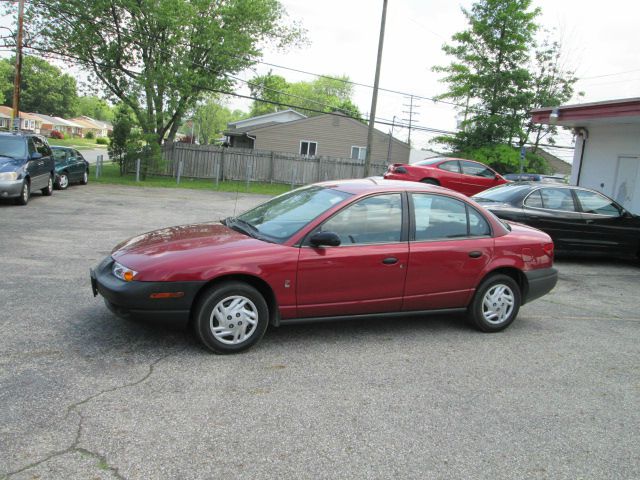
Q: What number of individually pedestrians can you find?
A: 0